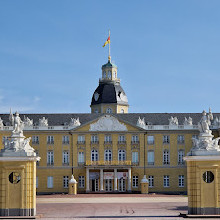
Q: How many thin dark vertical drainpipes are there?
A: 2